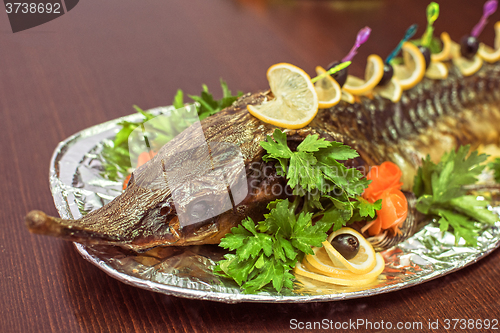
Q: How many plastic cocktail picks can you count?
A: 5